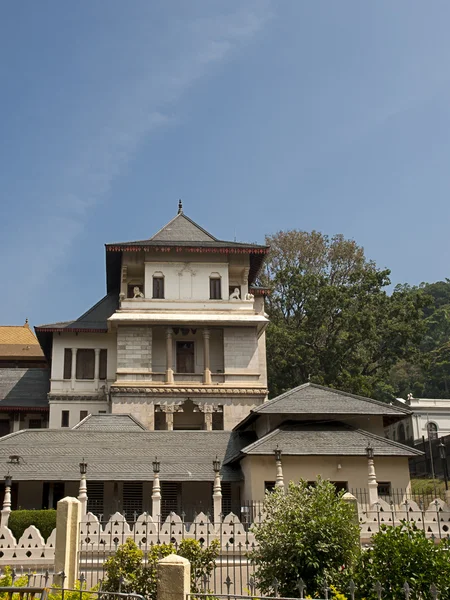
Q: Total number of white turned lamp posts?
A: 6